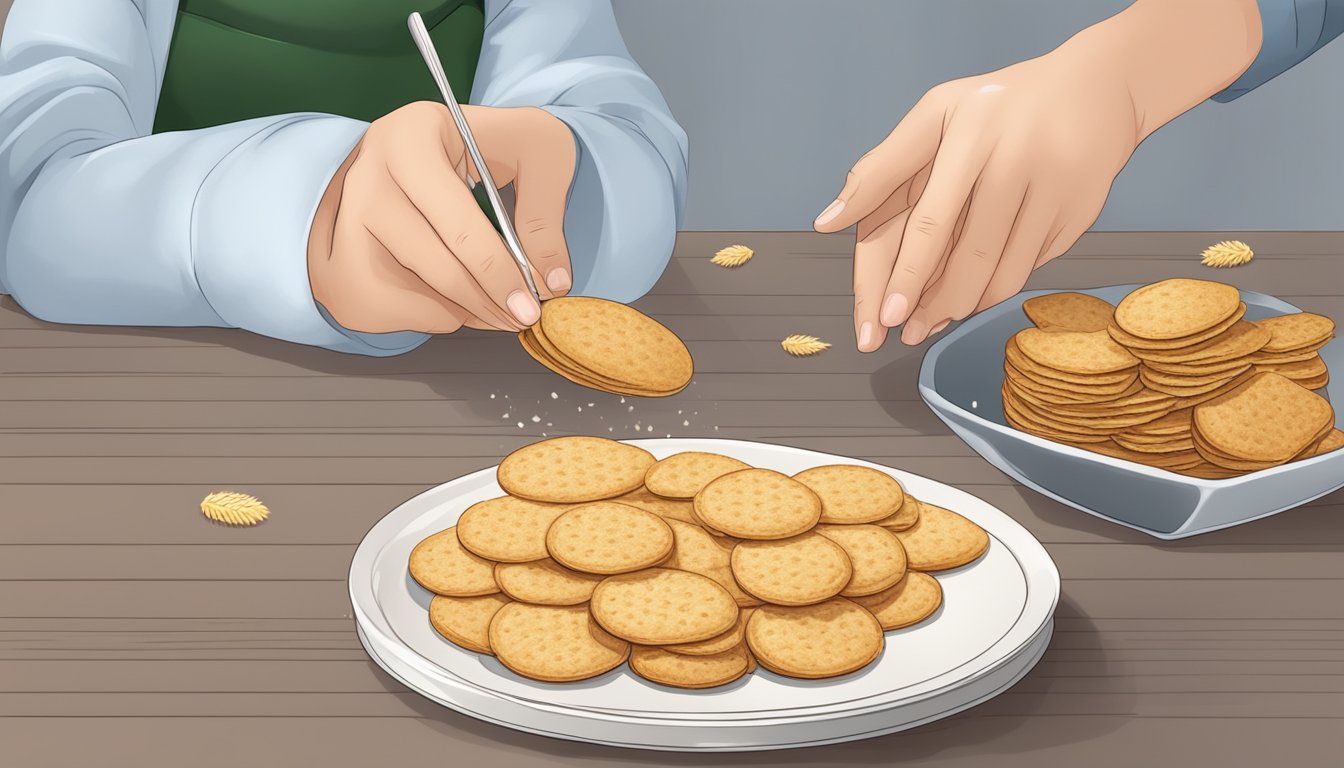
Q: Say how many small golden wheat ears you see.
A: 4